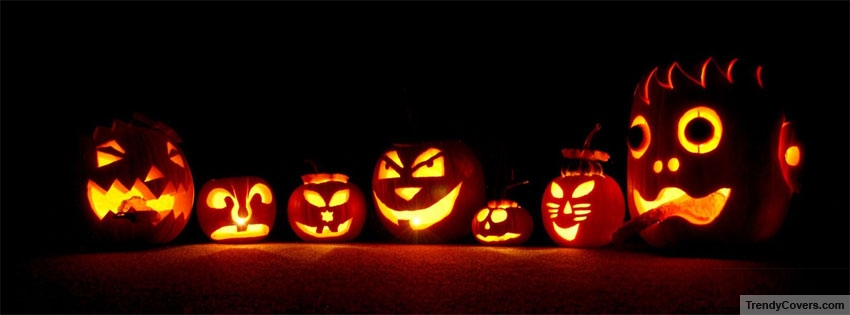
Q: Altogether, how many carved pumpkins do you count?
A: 7